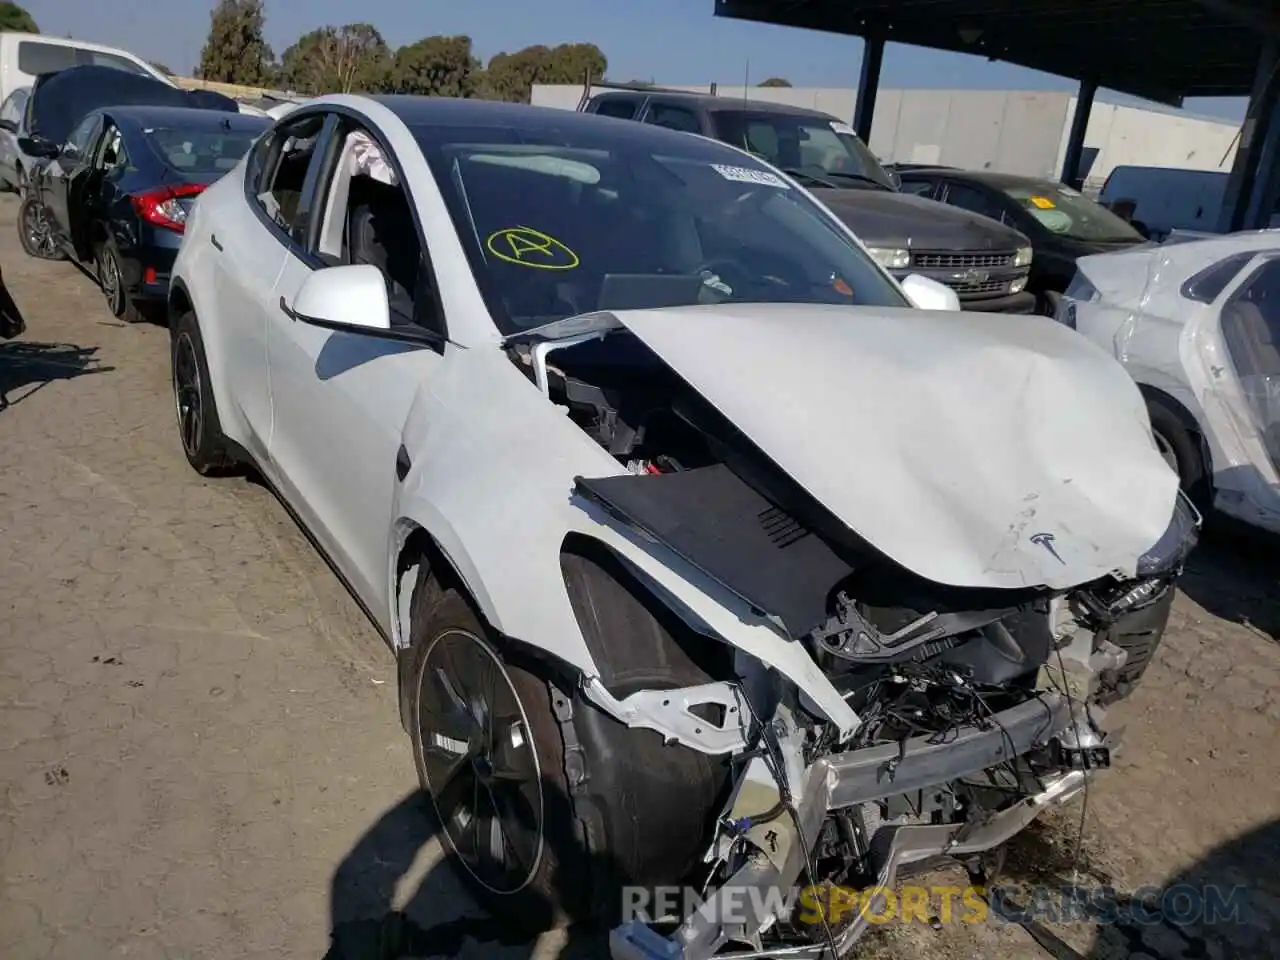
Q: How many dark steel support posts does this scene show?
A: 3